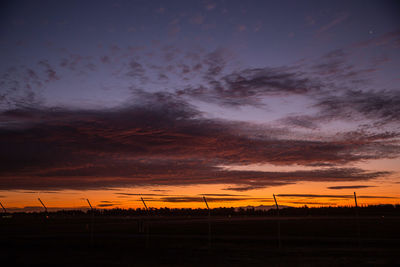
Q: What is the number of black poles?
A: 7